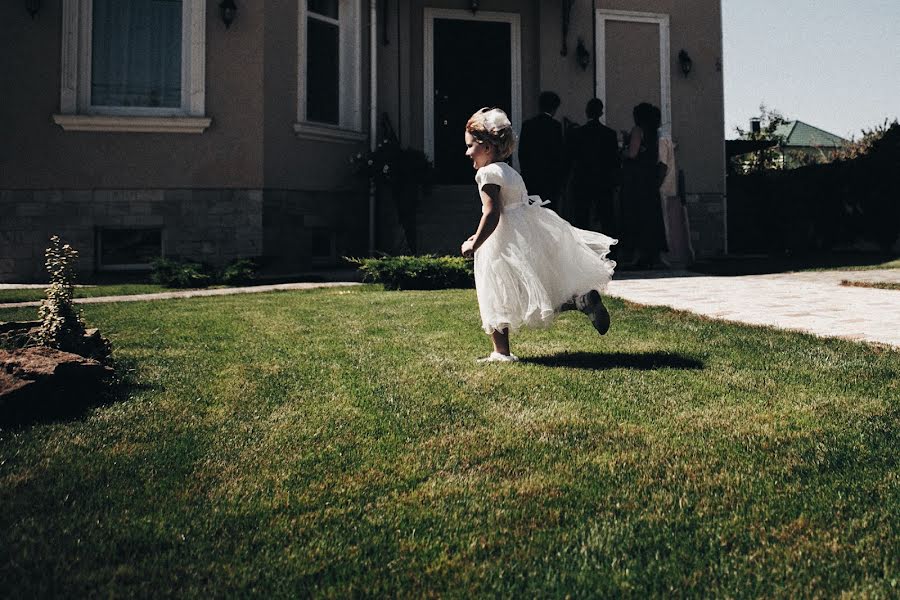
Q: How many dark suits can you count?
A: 2